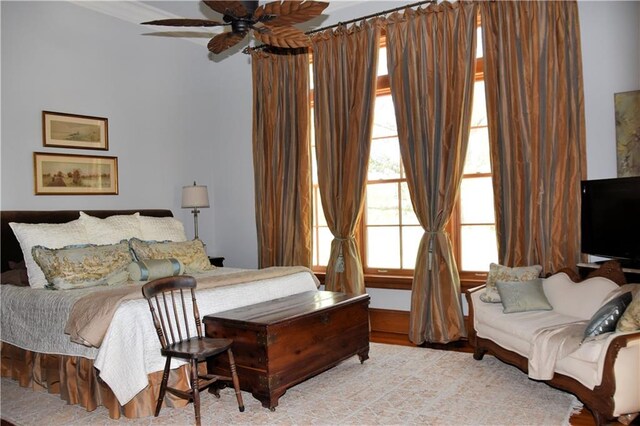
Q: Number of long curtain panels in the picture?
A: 4